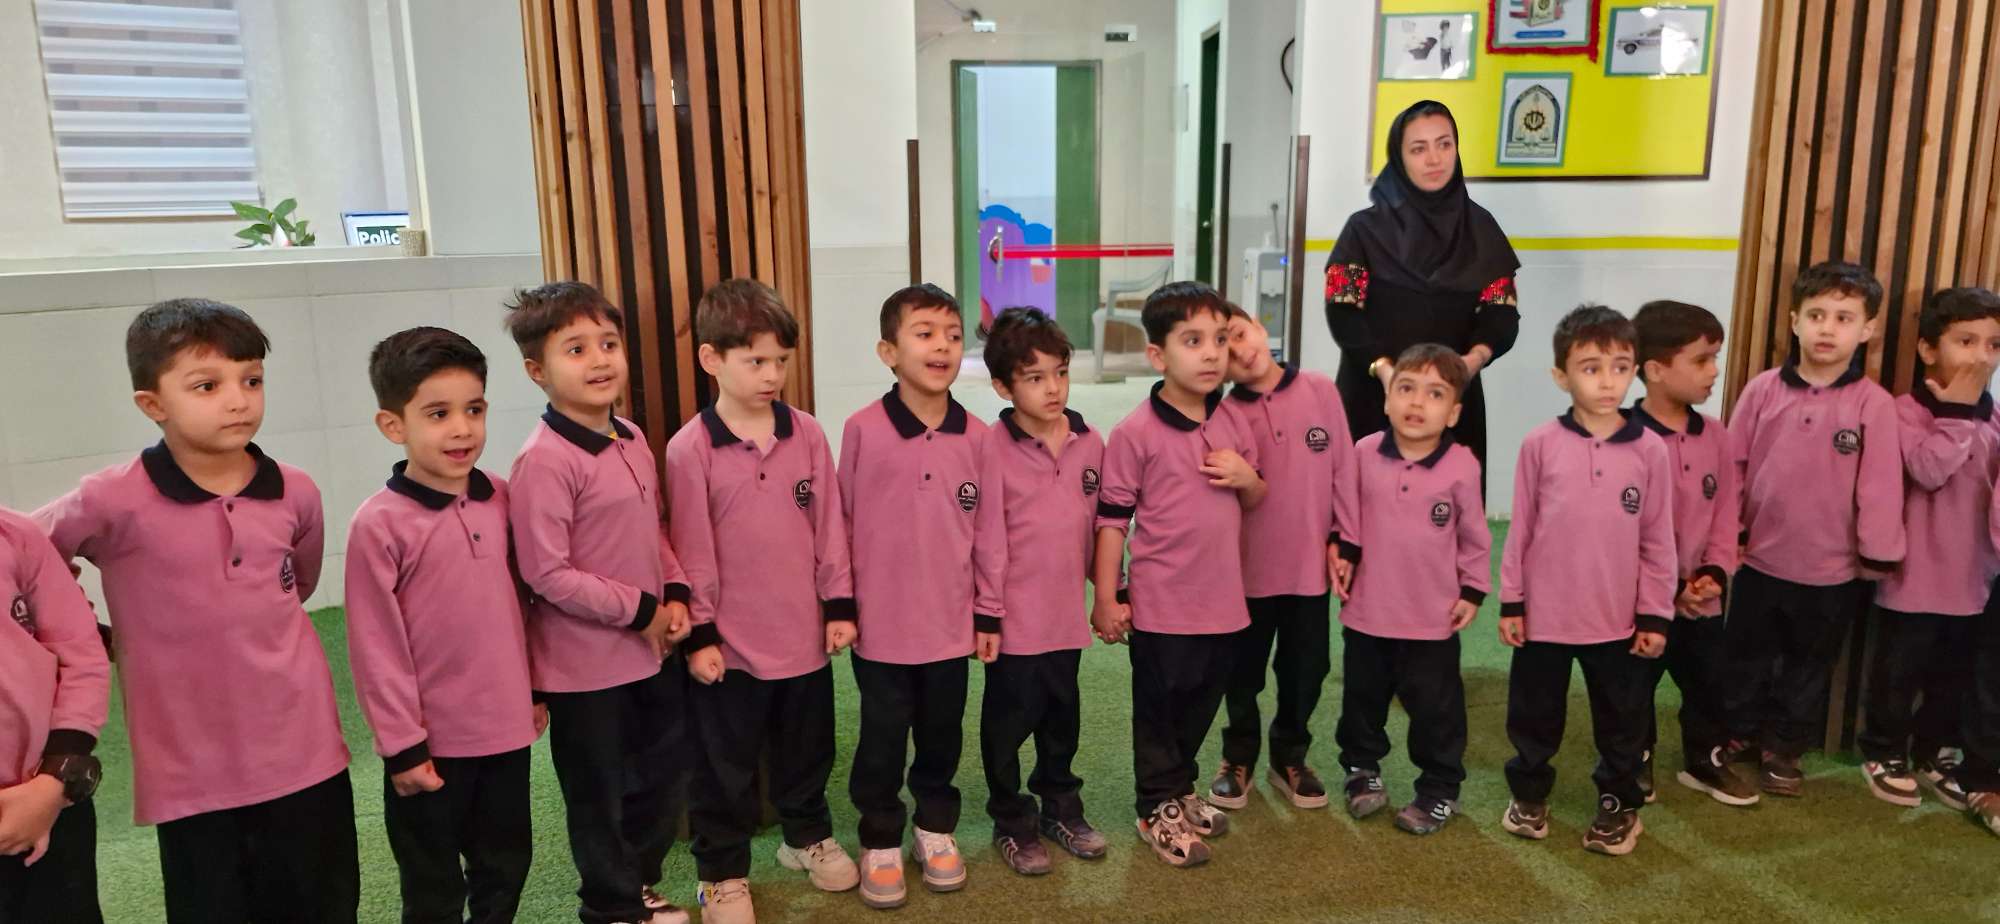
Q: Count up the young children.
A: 14